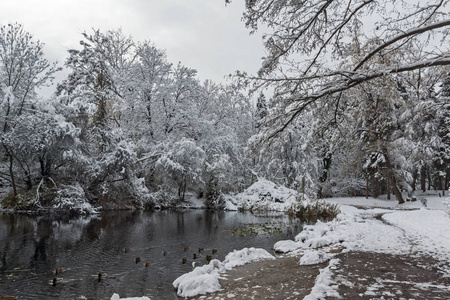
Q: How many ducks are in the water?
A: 13